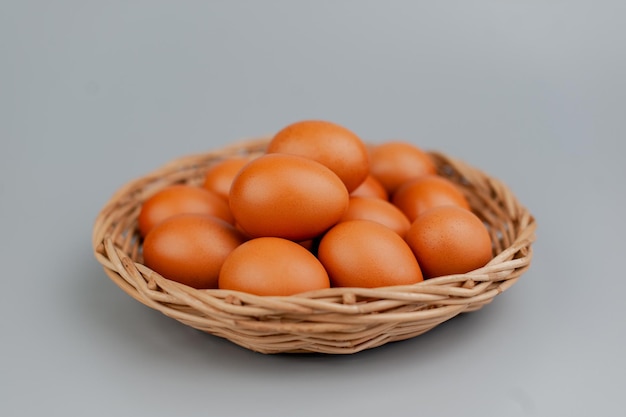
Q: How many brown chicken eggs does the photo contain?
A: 12